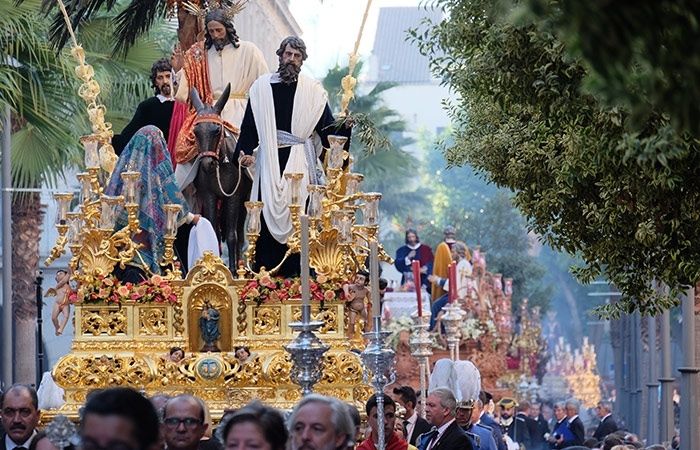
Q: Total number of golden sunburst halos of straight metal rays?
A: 1